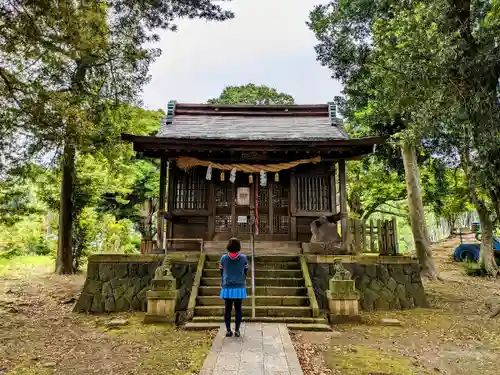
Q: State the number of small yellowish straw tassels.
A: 3